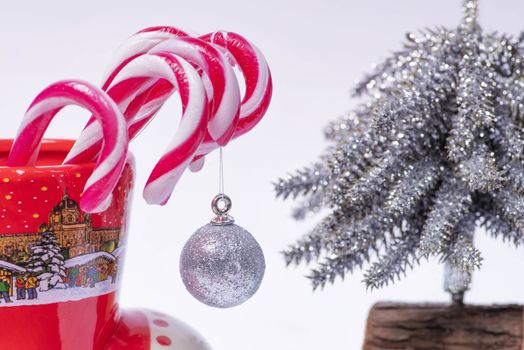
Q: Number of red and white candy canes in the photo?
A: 5